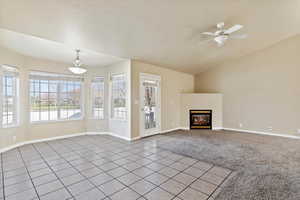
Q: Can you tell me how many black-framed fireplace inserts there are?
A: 1